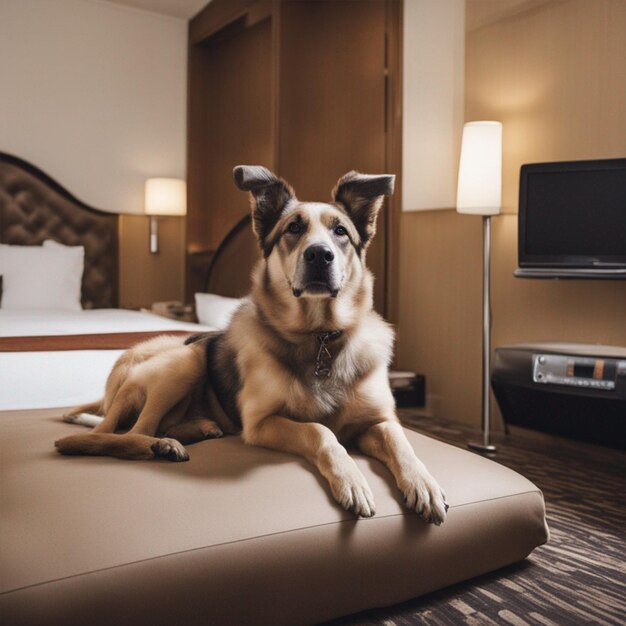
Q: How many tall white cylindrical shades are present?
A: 1